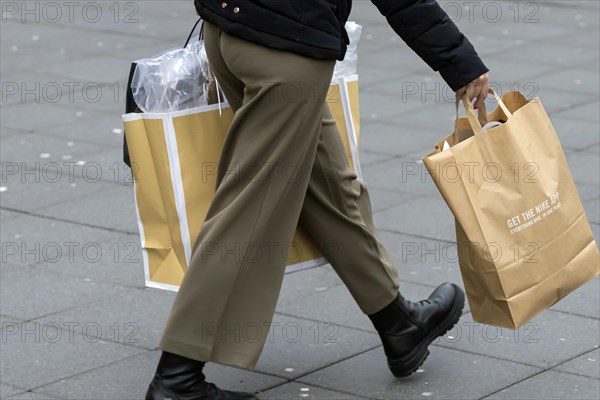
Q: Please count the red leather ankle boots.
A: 0